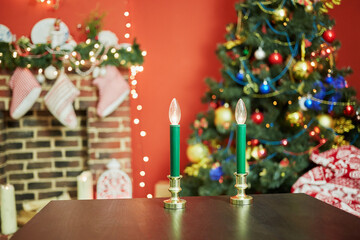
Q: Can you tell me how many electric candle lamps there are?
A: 2